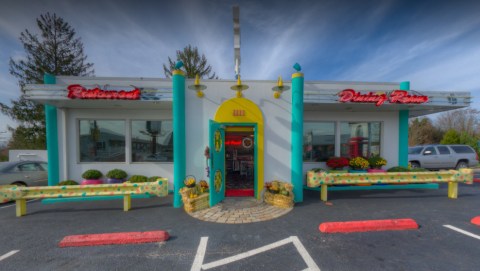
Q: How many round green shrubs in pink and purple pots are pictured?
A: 2